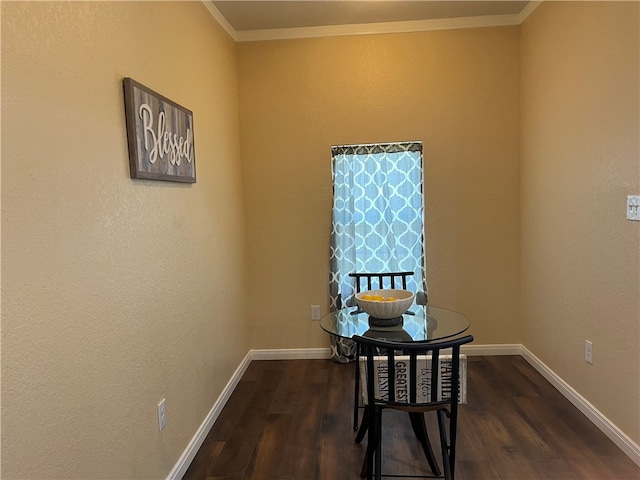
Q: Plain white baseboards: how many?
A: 3